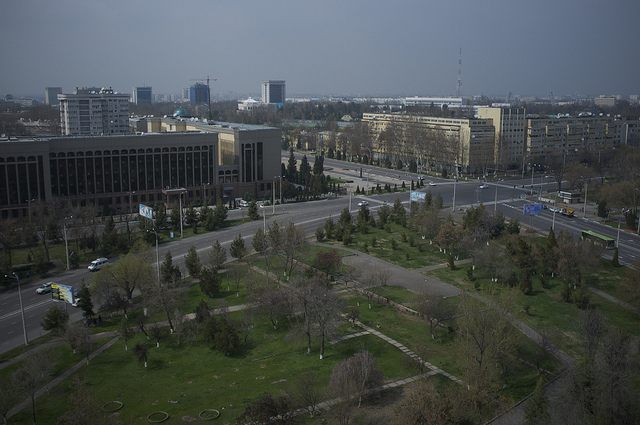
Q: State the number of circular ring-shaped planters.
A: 3